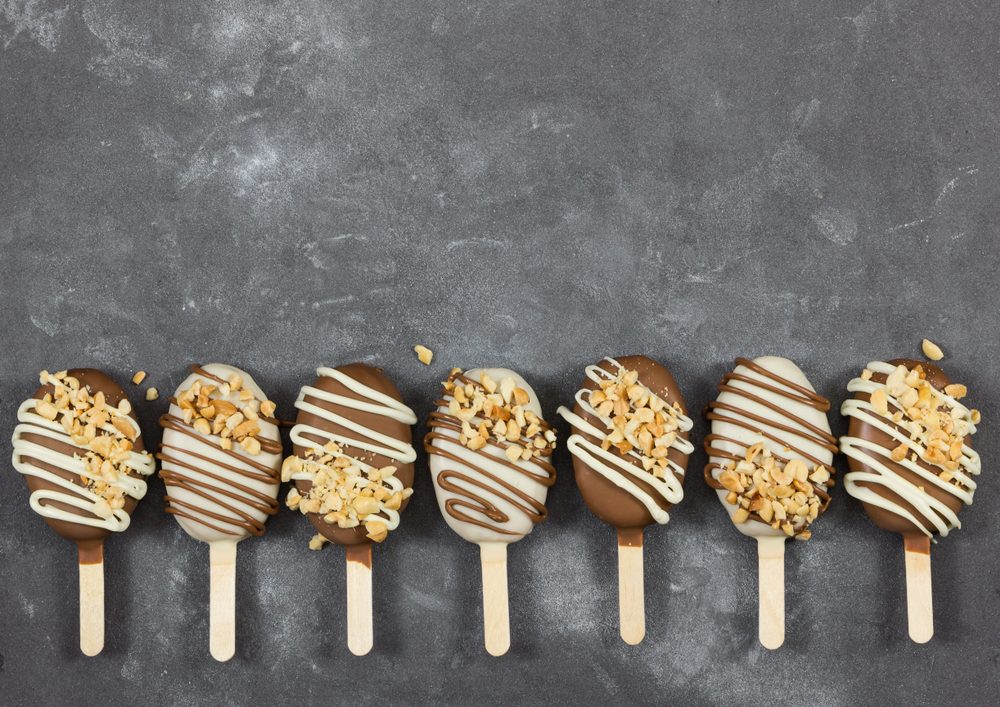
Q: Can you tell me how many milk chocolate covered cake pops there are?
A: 4